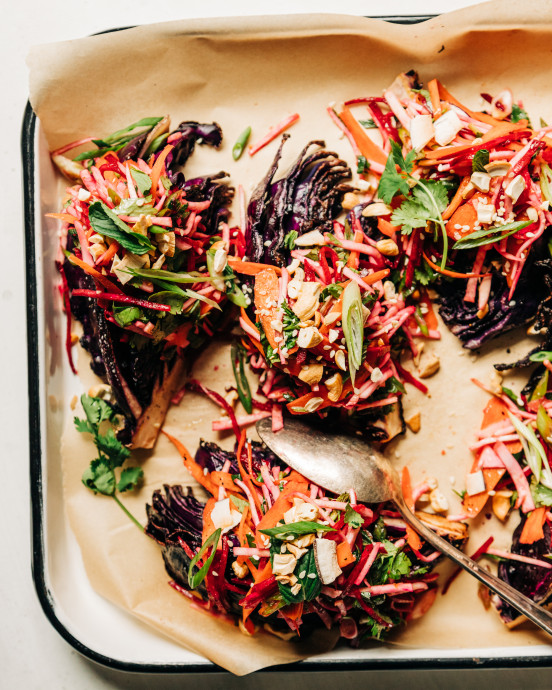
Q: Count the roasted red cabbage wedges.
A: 5